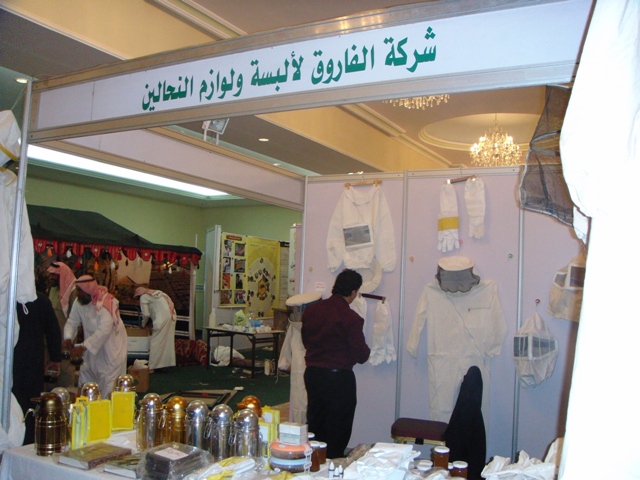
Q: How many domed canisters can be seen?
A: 10